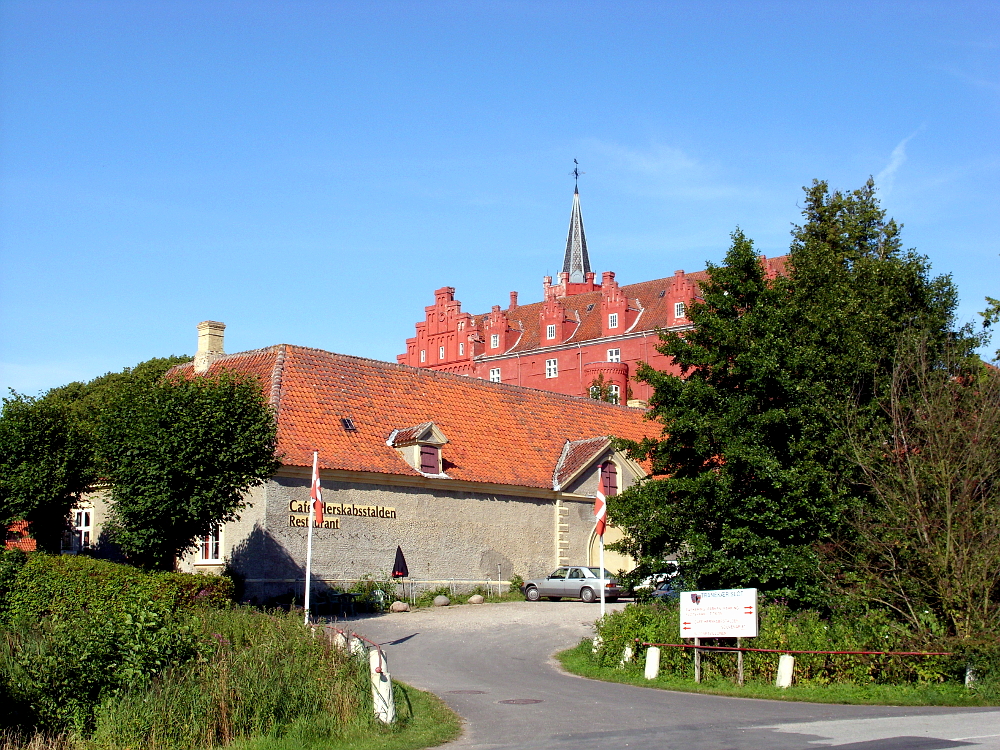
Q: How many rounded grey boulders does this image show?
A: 3